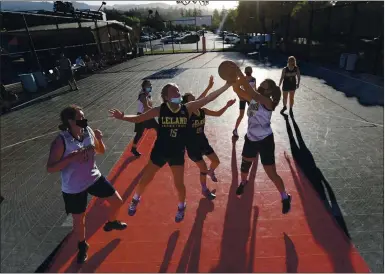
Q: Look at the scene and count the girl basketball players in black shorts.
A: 7